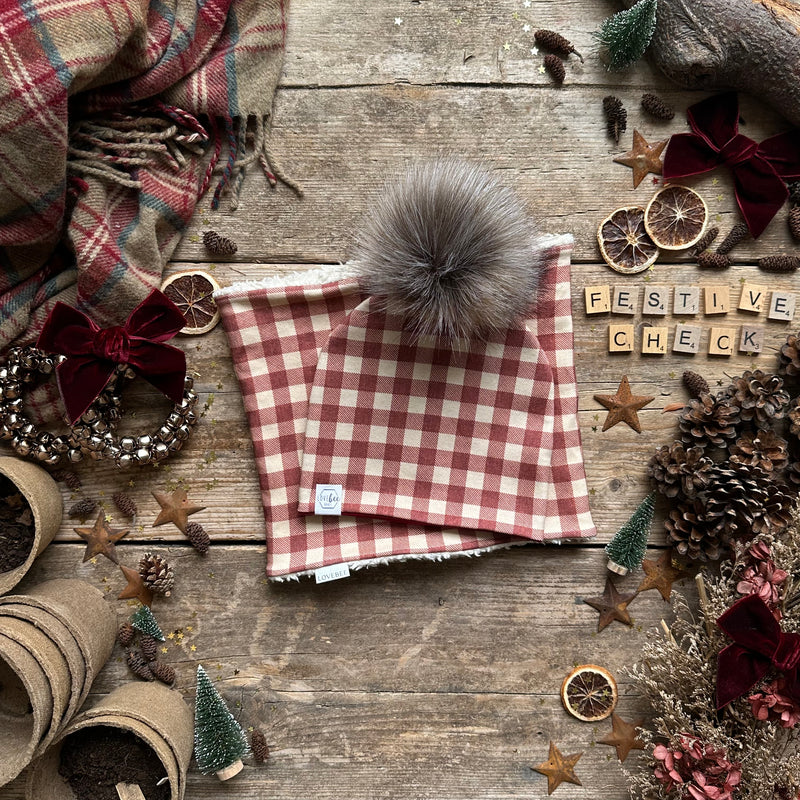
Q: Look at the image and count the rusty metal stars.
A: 9